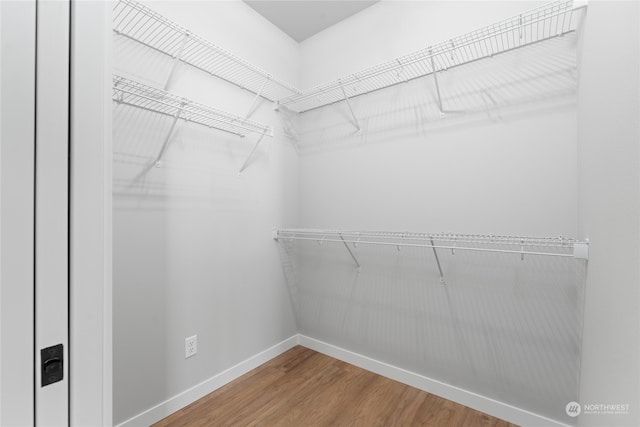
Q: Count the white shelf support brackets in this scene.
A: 8